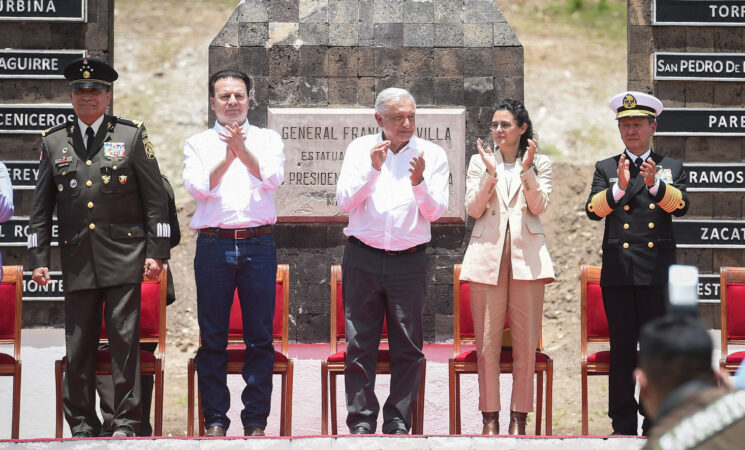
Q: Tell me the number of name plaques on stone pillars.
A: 12